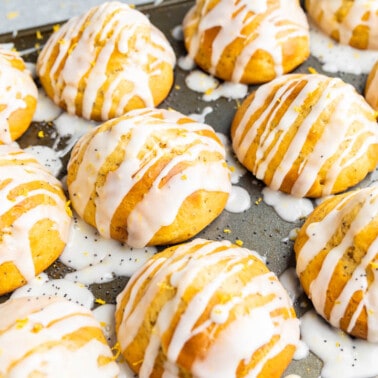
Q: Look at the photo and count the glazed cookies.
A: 11